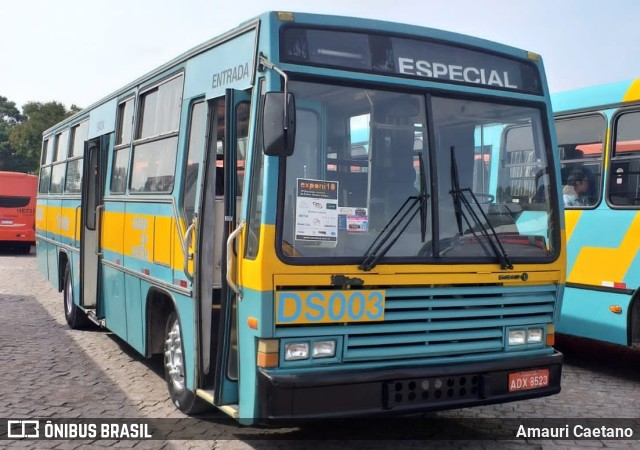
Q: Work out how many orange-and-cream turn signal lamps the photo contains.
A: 2